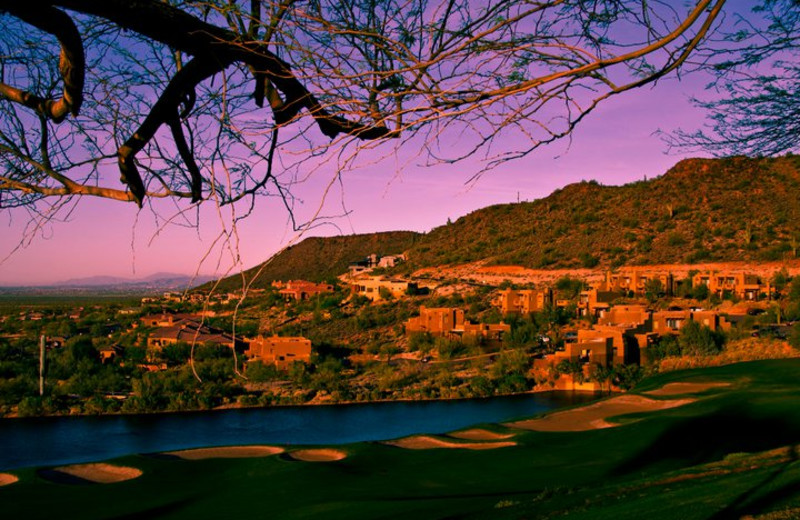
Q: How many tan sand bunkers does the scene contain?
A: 8